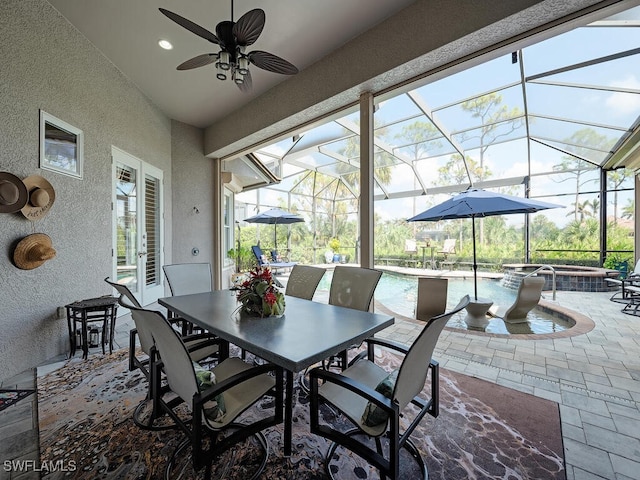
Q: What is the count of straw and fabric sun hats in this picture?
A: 3